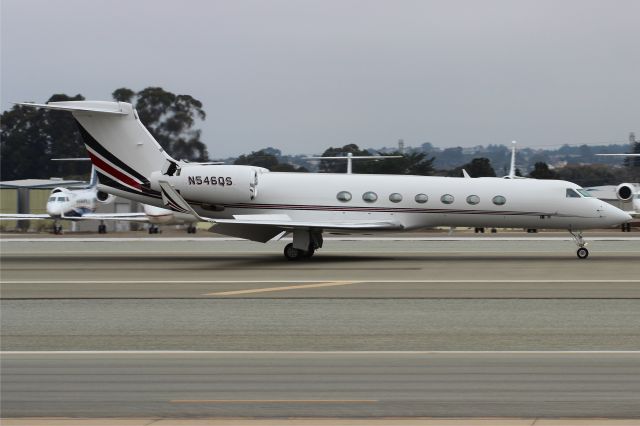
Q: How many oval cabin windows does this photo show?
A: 7